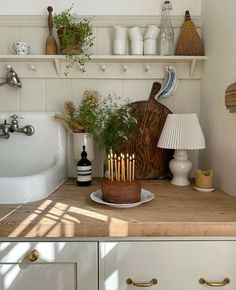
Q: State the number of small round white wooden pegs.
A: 7